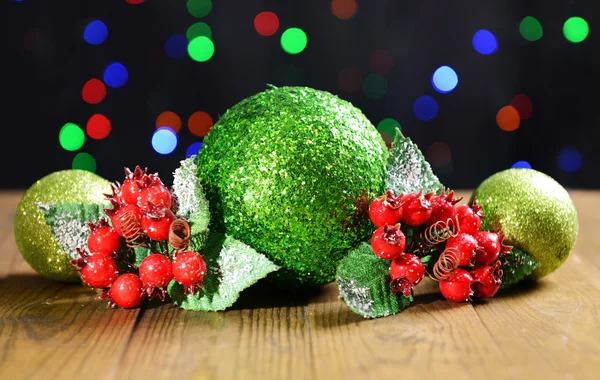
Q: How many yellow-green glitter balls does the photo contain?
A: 2